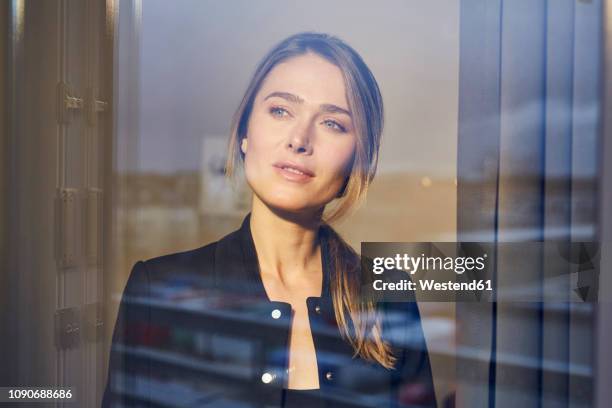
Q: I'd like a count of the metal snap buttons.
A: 4